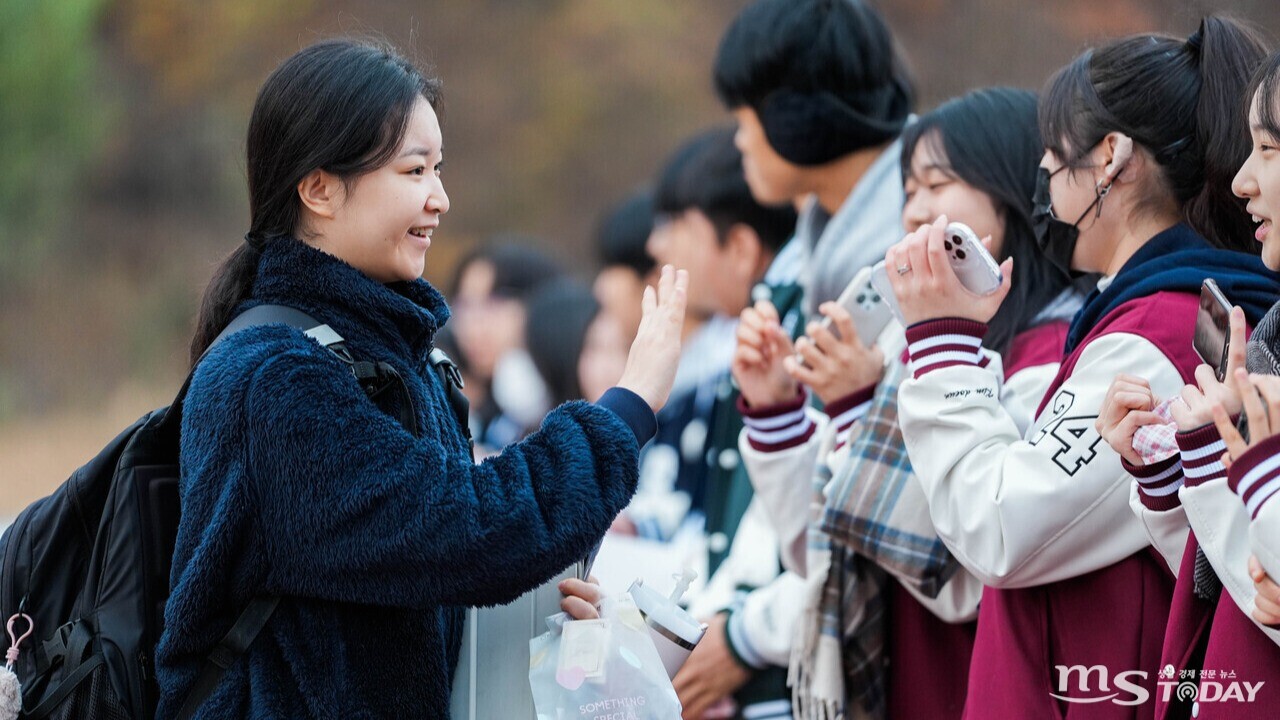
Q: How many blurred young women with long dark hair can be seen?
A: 2